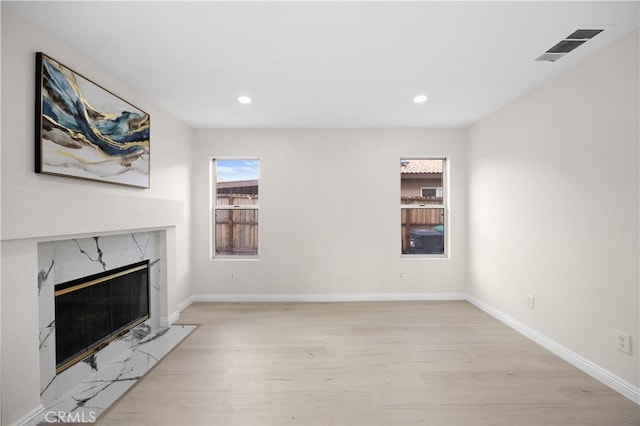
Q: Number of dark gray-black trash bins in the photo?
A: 1